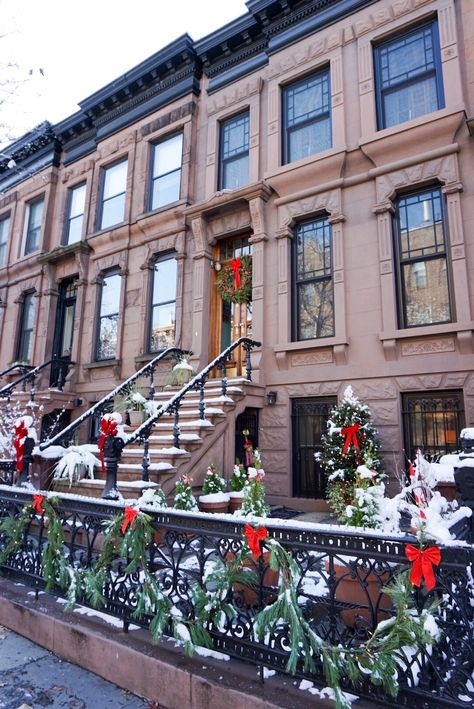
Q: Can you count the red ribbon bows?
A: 8